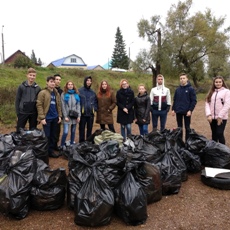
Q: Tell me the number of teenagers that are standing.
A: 11